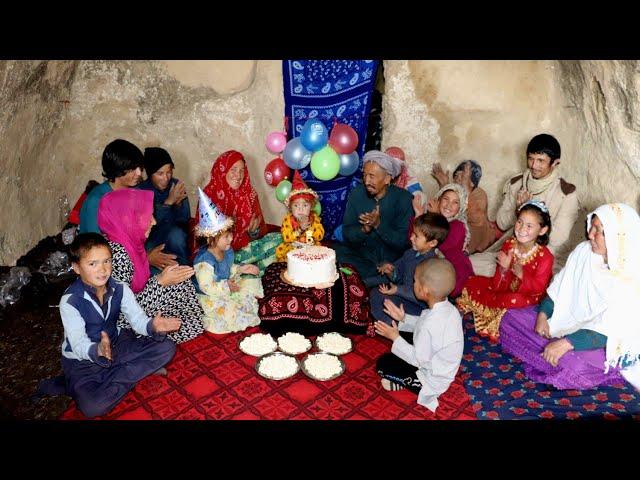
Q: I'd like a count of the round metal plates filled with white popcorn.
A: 5